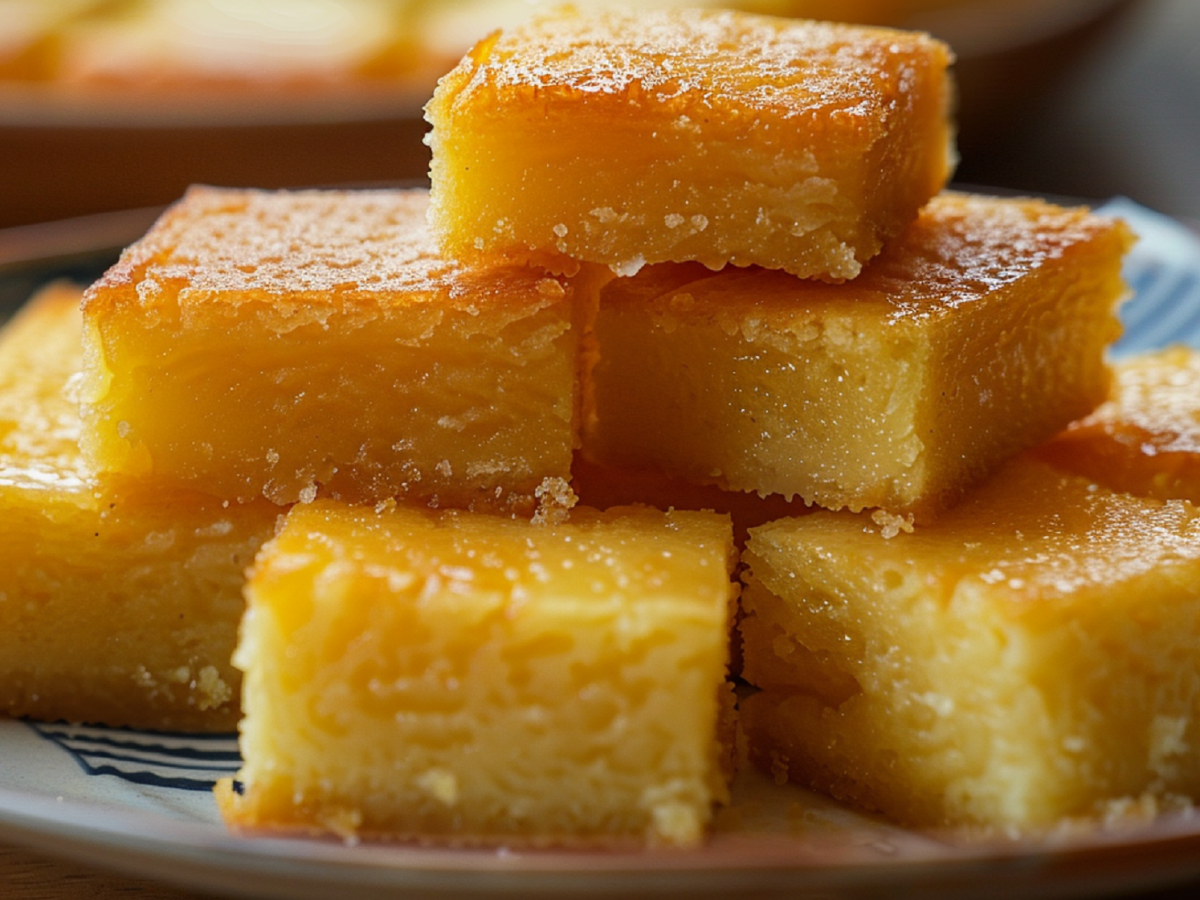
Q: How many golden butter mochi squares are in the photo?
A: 7